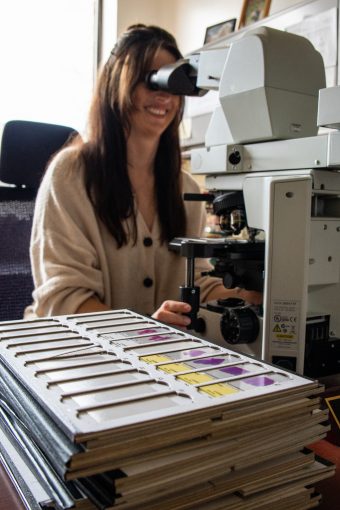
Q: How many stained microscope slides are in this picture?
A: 6